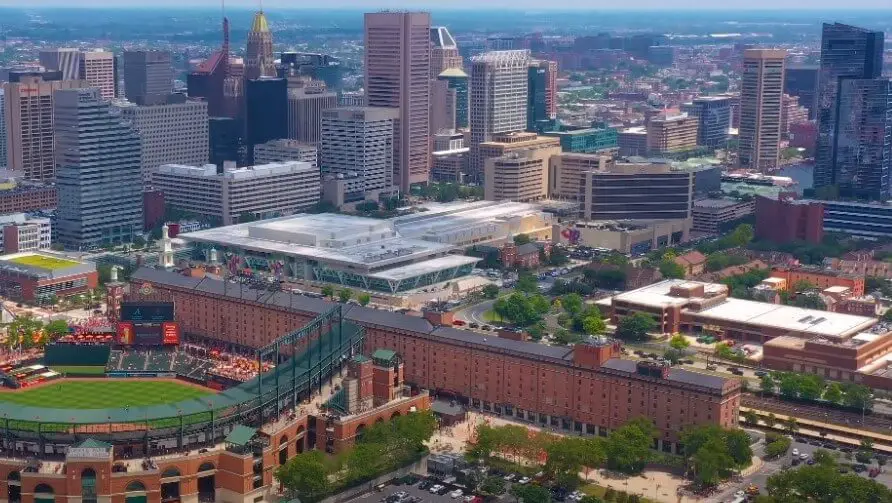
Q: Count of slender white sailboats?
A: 0